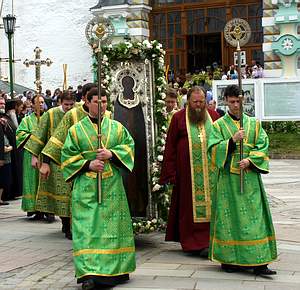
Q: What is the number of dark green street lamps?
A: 1